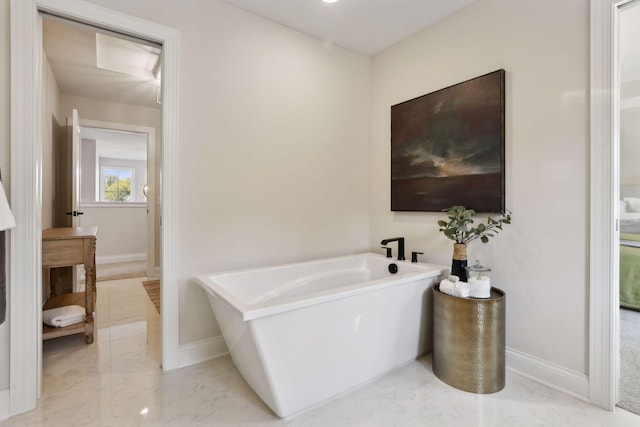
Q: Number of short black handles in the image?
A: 2